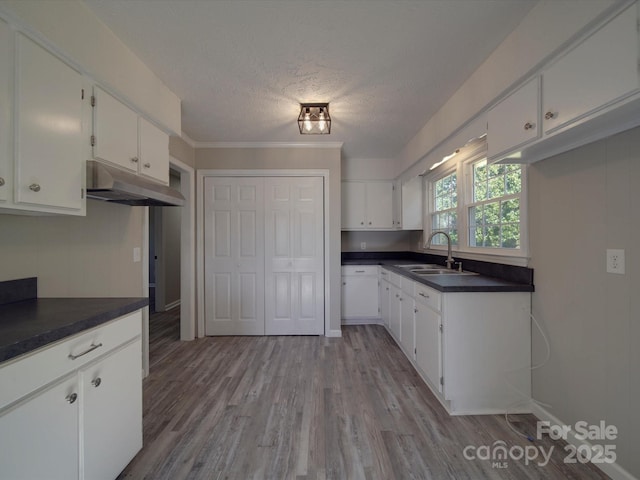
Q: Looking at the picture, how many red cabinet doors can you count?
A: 0